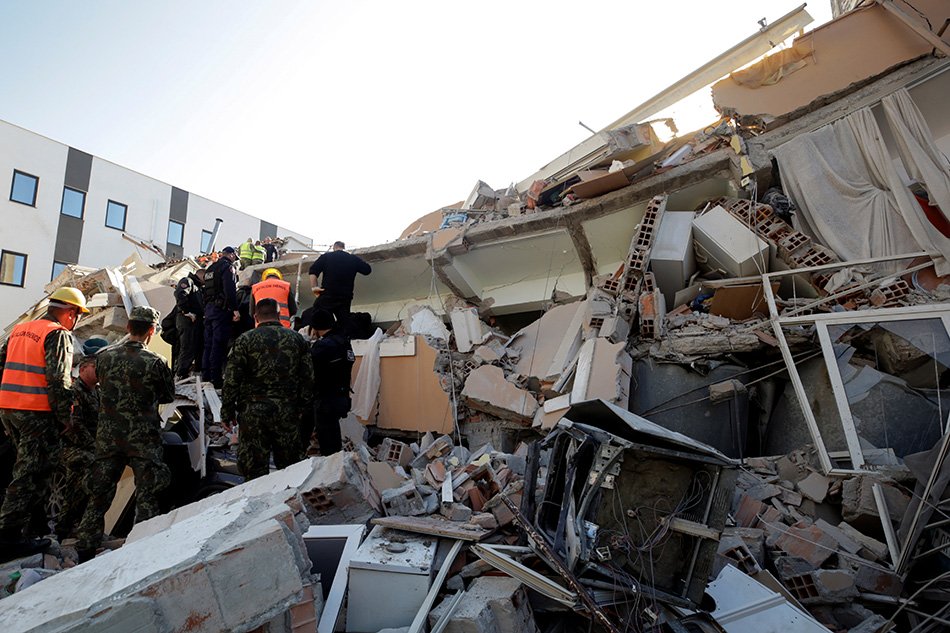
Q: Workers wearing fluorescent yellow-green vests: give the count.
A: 2